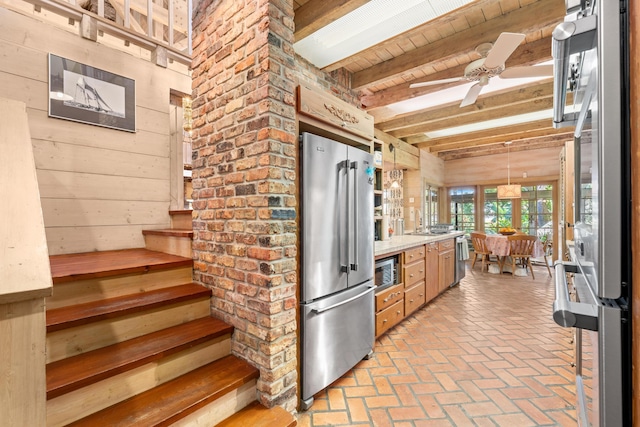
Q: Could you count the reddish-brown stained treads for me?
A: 7